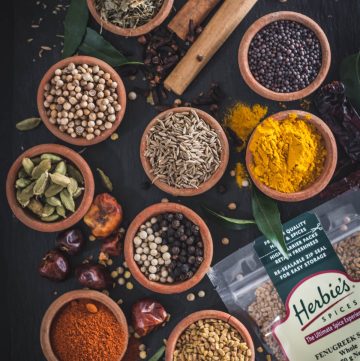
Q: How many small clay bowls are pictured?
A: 9